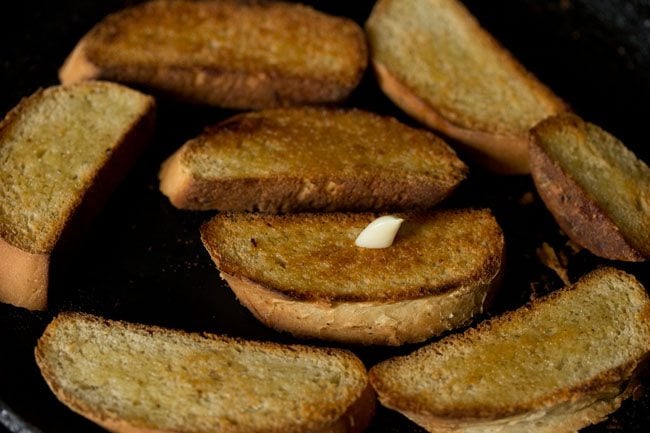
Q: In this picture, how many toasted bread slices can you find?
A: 8